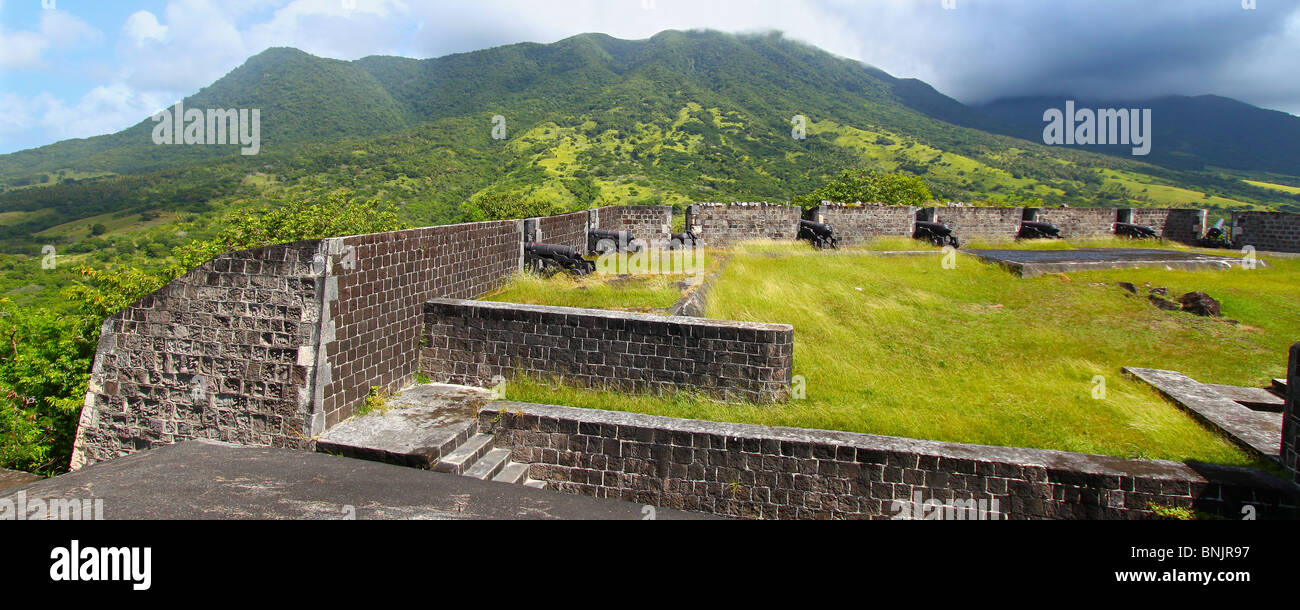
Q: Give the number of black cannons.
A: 8